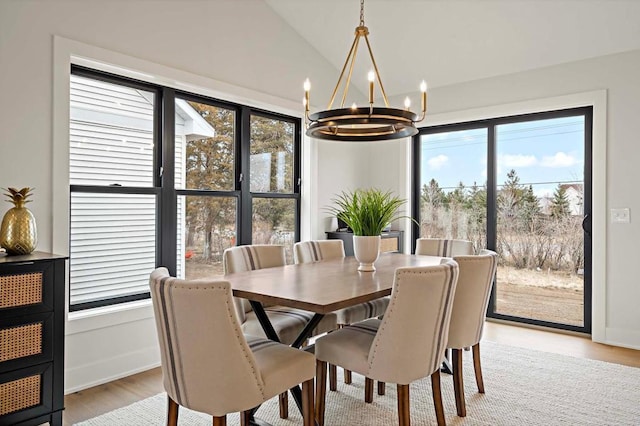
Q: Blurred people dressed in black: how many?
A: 0